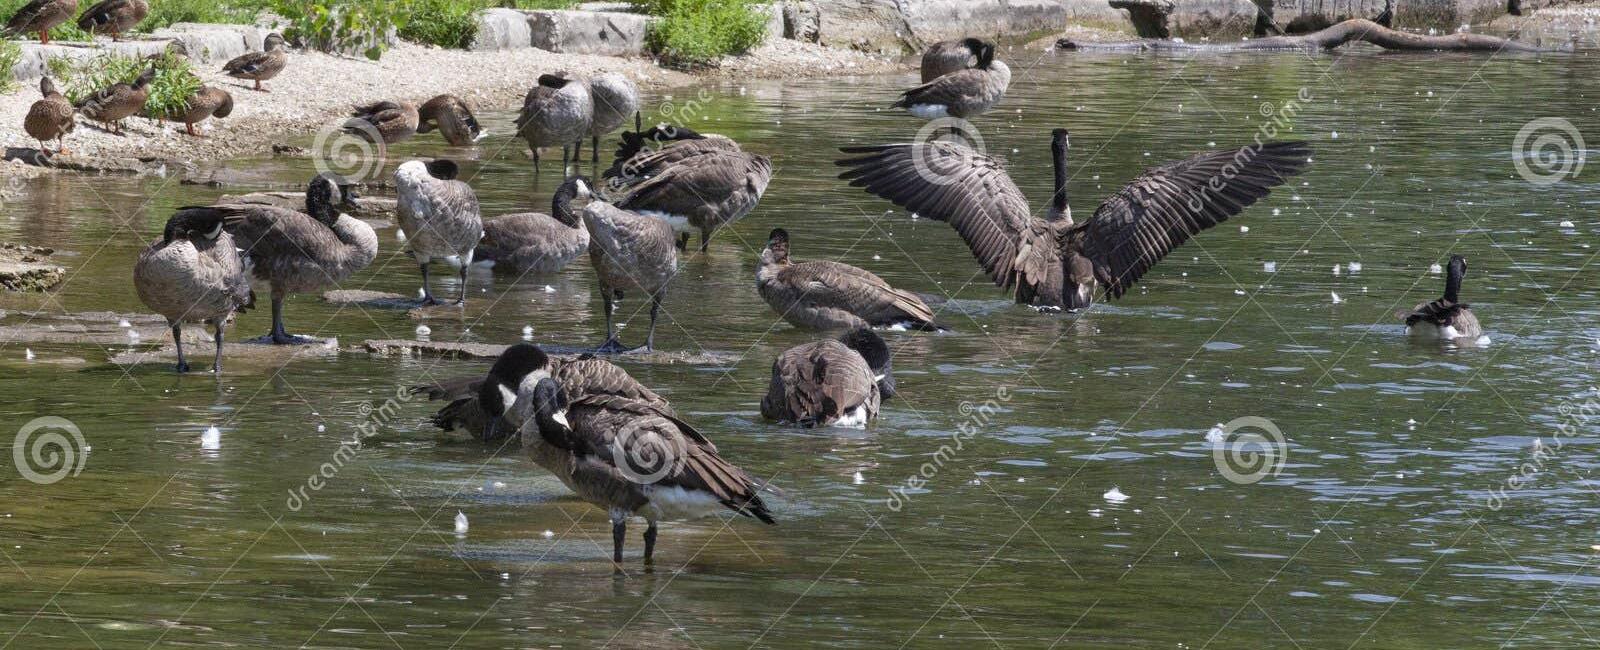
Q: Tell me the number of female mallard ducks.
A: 9